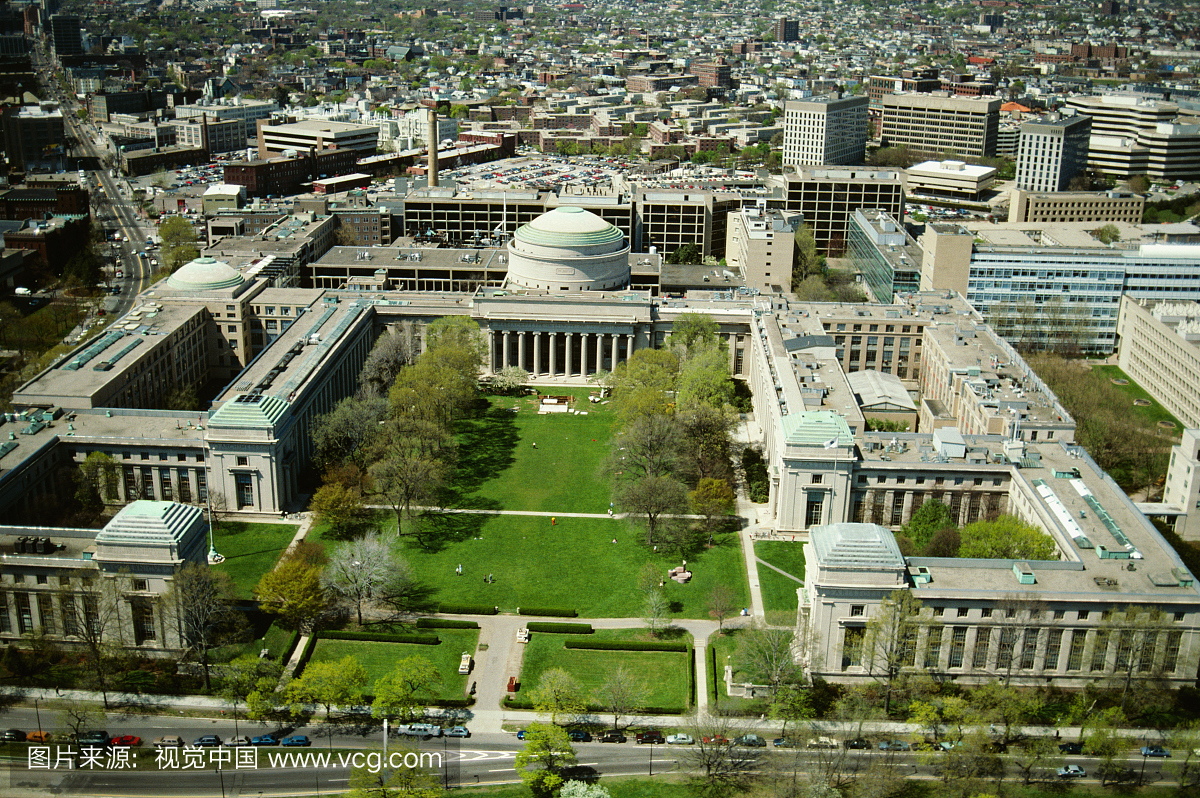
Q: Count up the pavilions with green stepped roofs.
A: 4